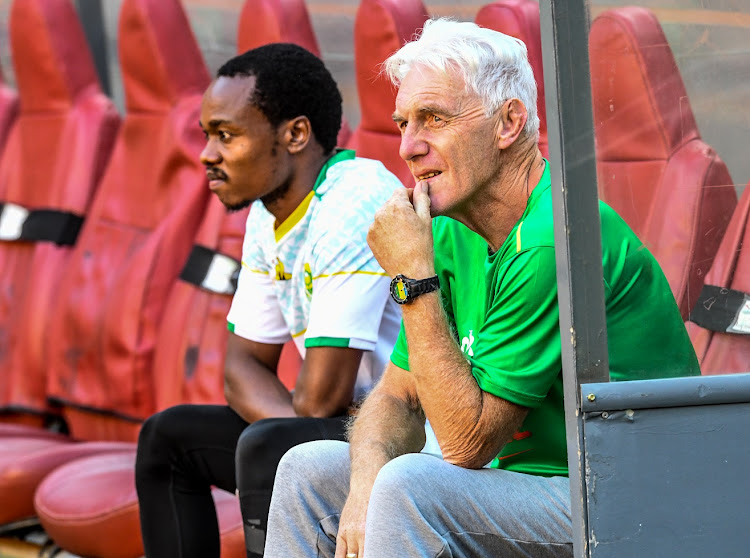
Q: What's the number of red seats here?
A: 8